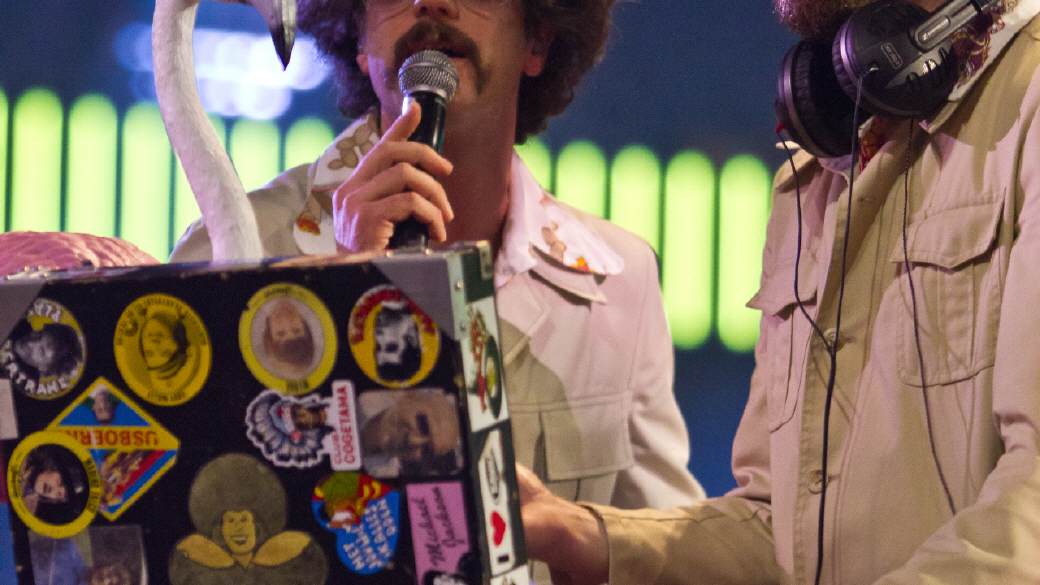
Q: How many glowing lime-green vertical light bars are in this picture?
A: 12